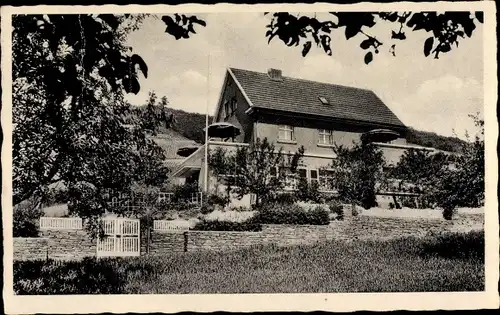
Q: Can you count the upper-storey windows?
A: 2